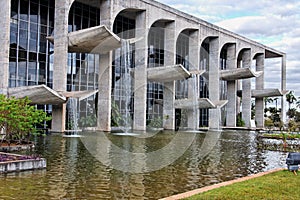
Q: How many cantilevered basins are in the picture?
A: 6